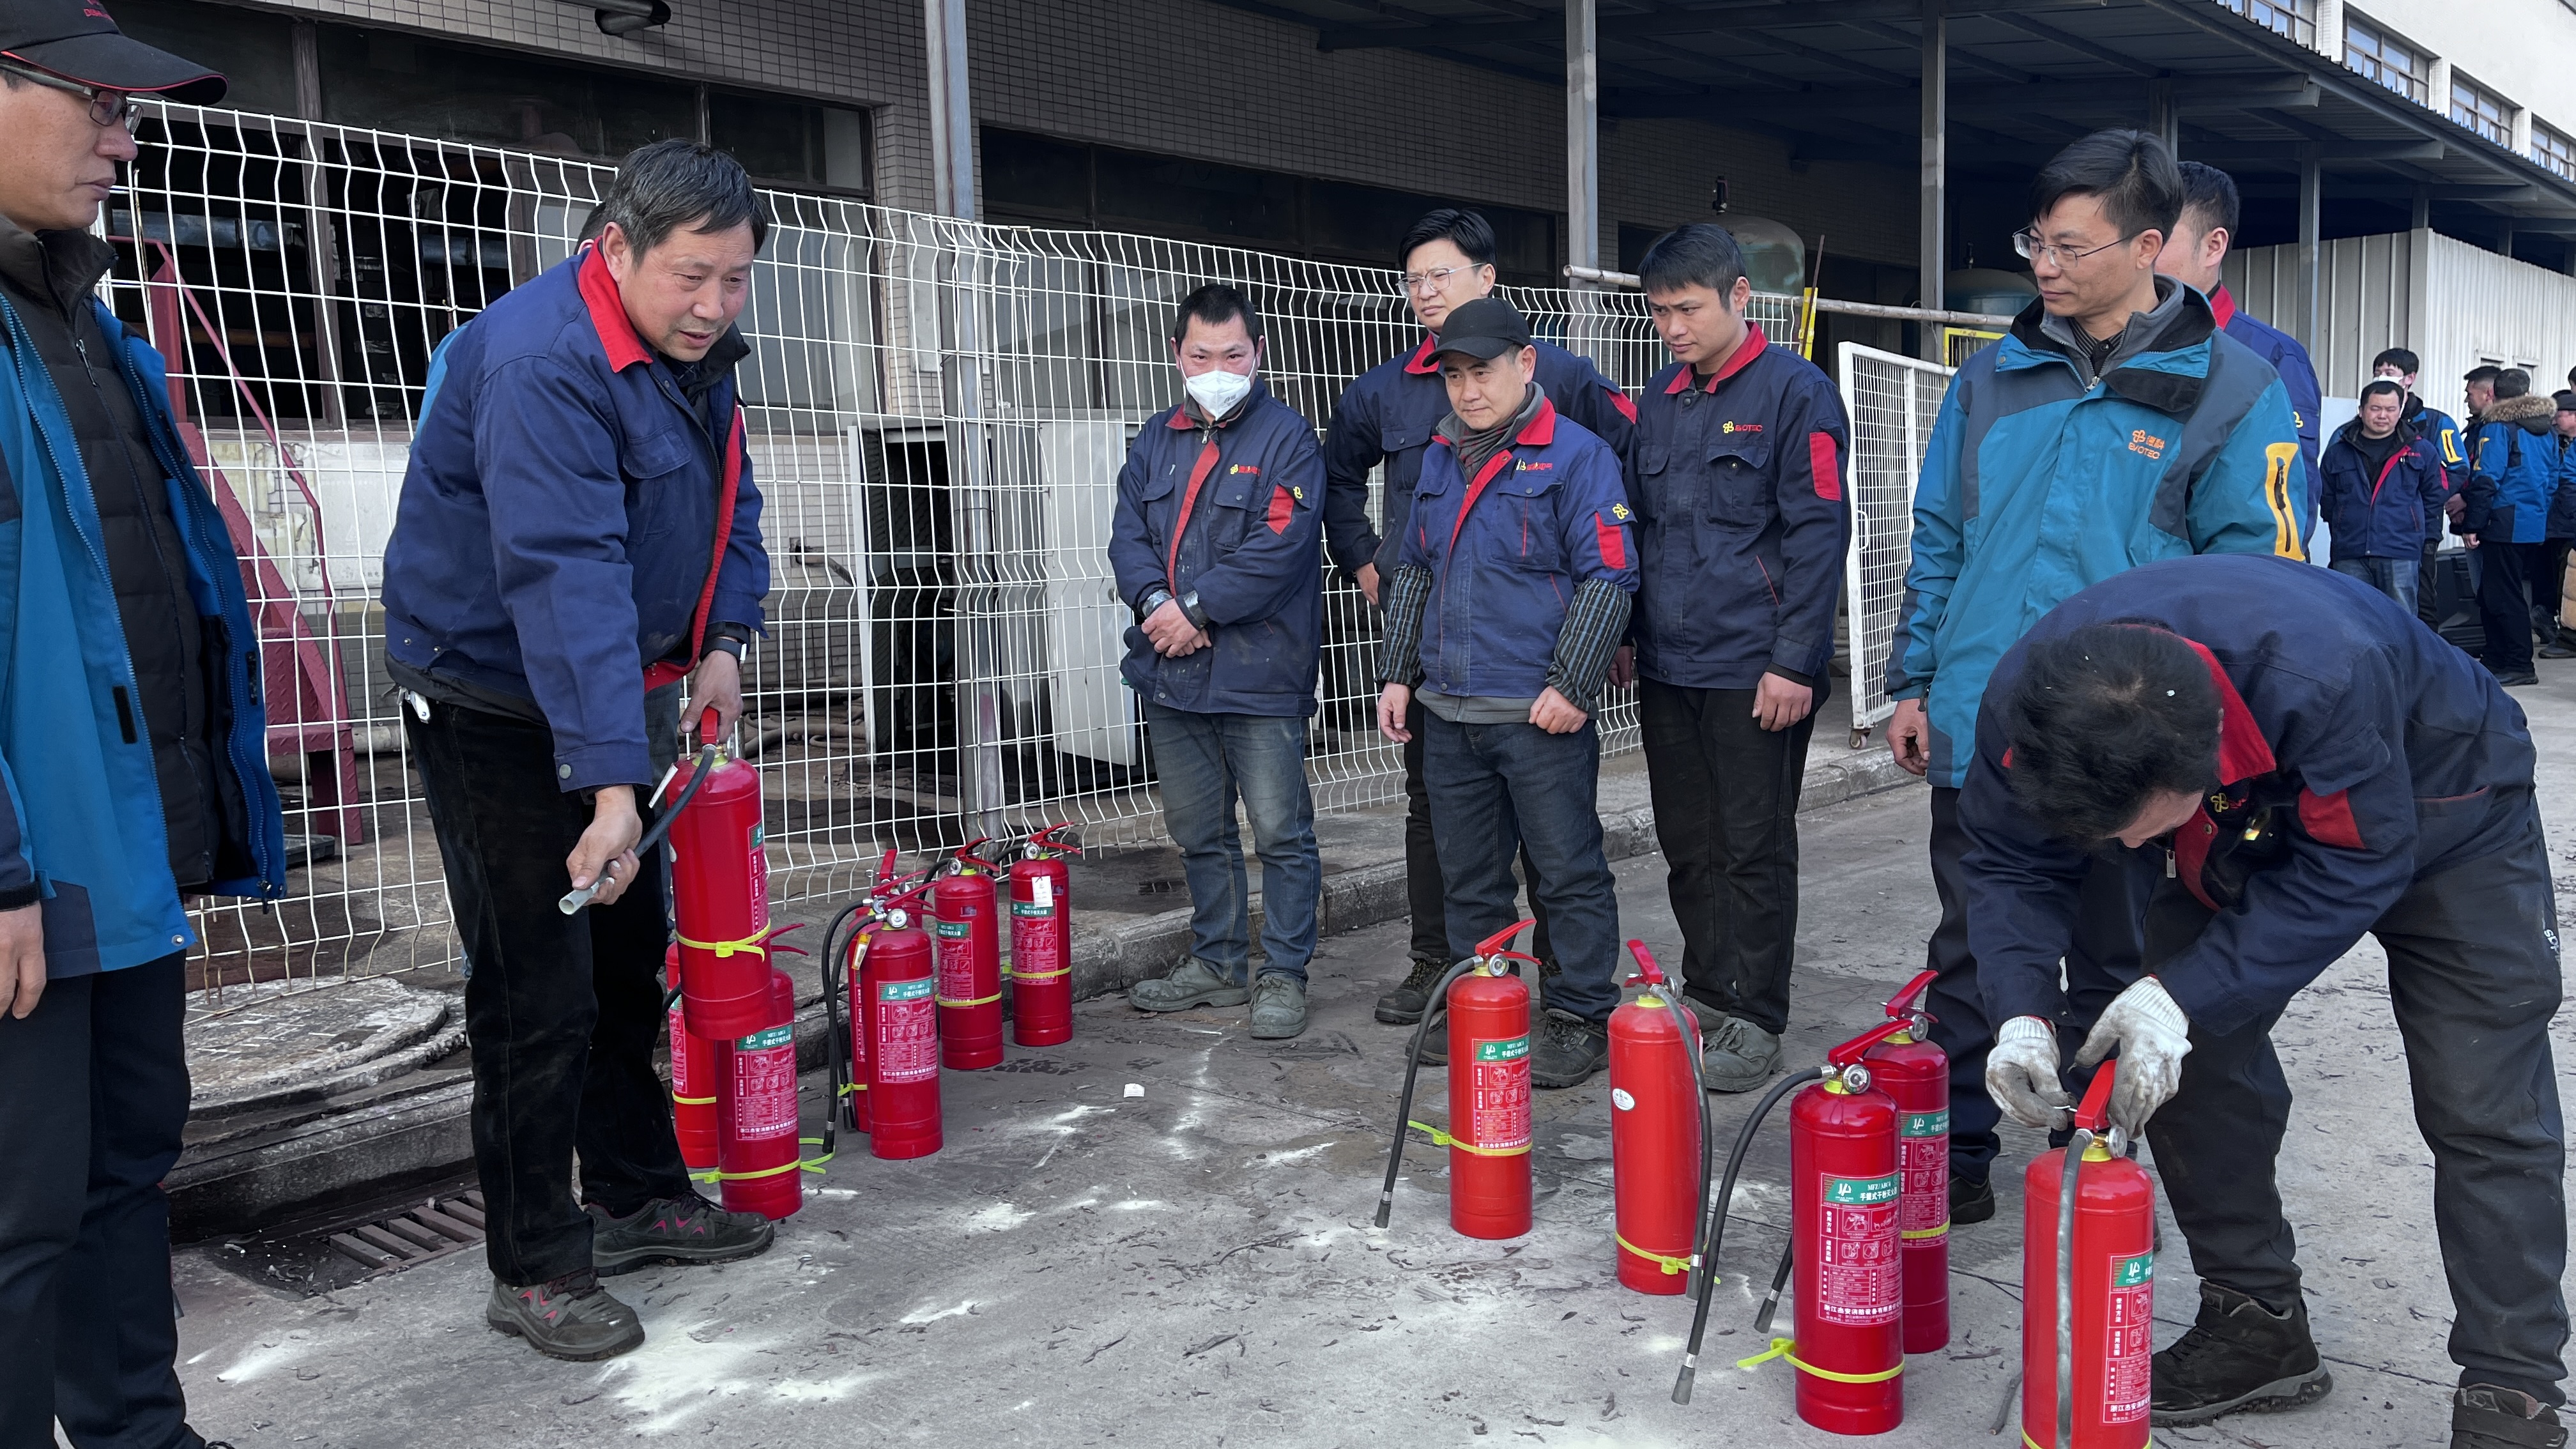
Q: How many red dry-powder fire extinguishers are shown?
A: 13